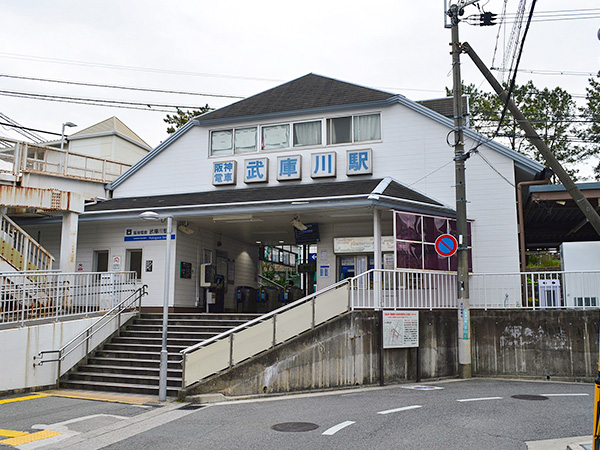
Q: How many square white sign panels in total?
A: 5